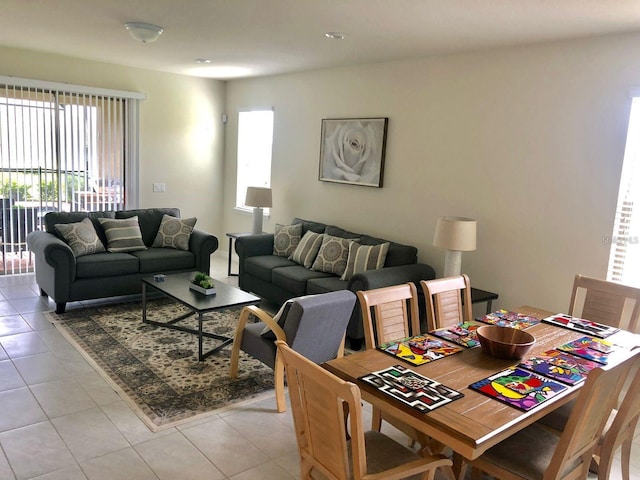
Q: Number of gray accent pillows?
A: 7